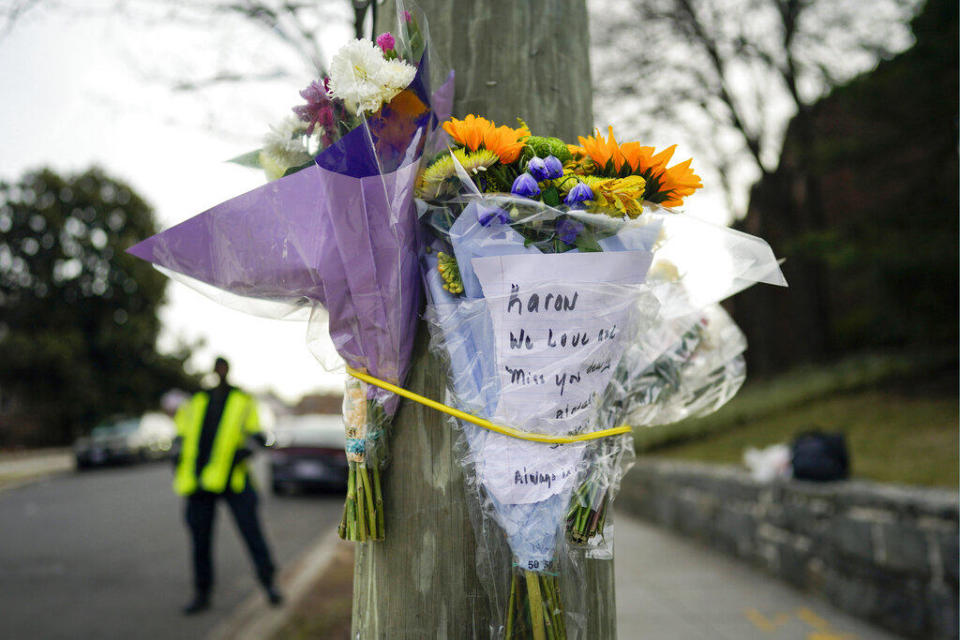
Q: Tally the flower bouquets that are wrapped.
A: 3